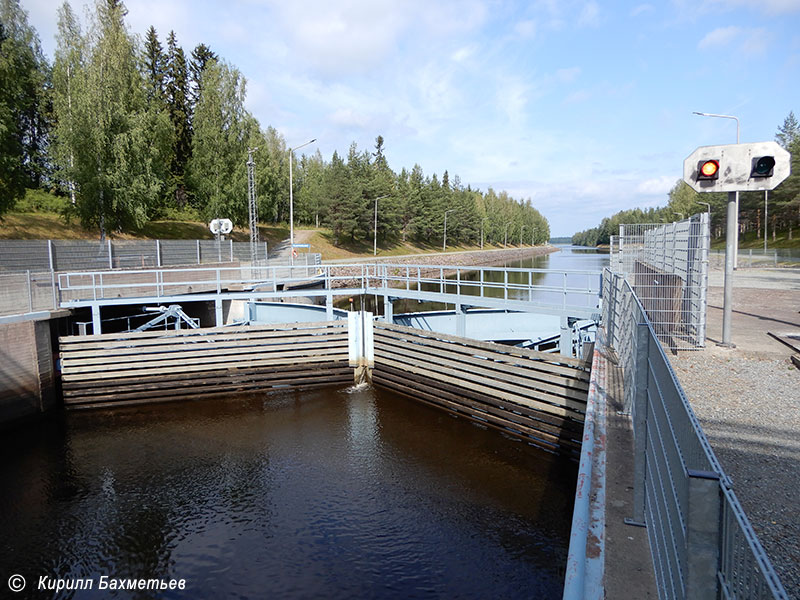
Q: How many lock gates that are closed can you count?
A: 2